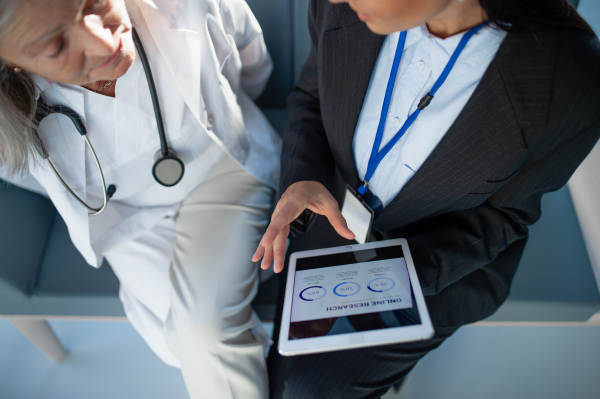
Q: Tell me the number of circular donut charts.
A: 3